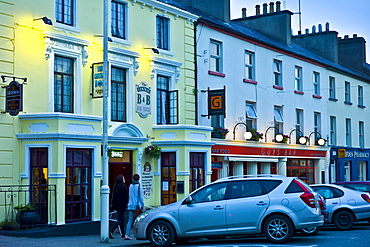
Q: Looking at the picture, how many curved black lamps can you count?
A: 4